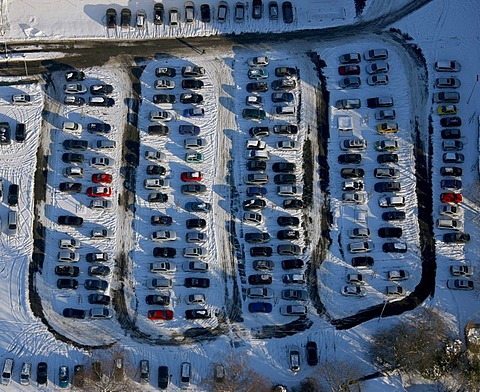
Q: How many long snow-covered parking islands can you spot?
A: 4